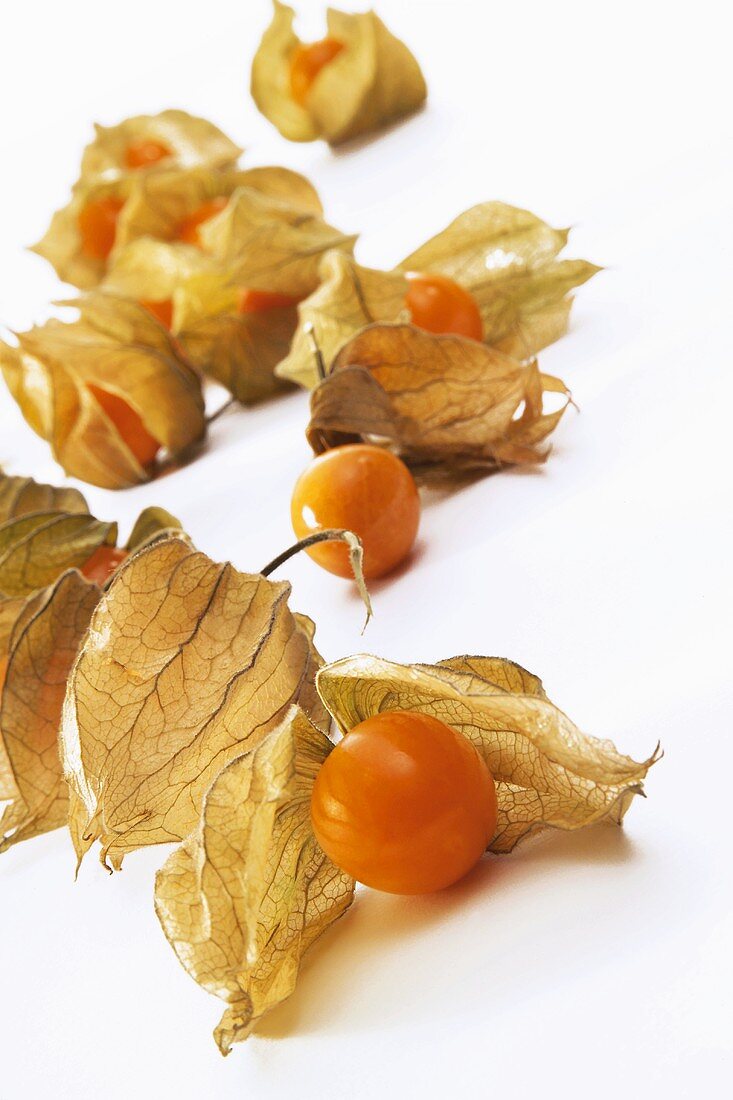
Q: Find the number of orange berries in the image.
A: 11